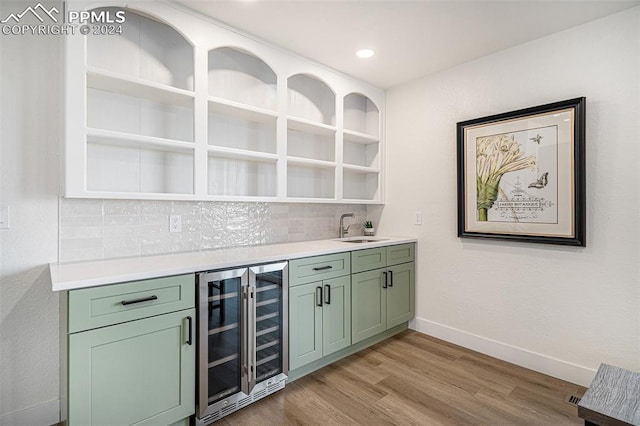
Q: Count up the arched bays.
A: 4